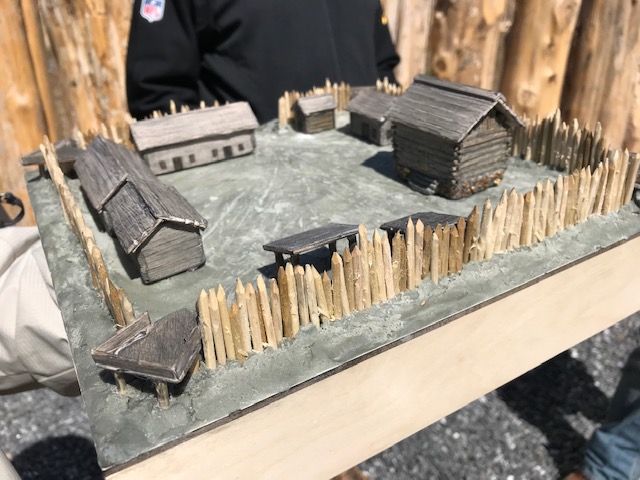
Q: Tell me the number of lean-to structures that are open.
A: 2